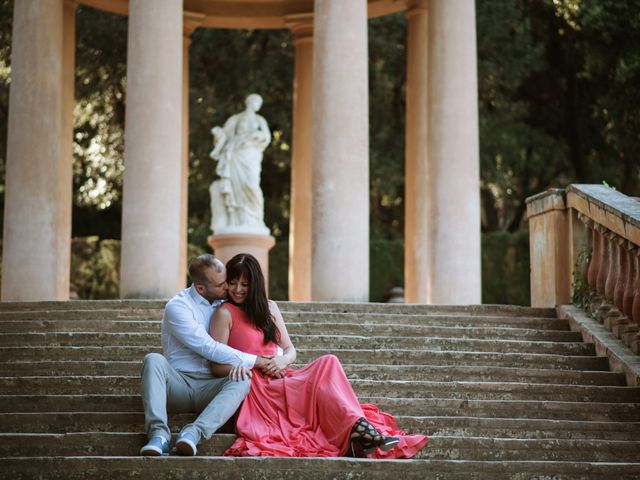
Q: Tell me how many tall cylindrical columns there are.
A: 8